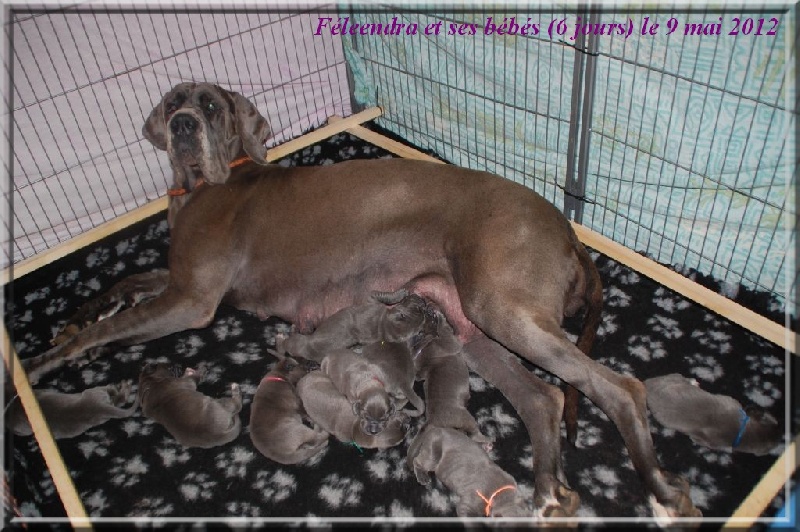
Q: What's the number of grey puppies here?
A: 10